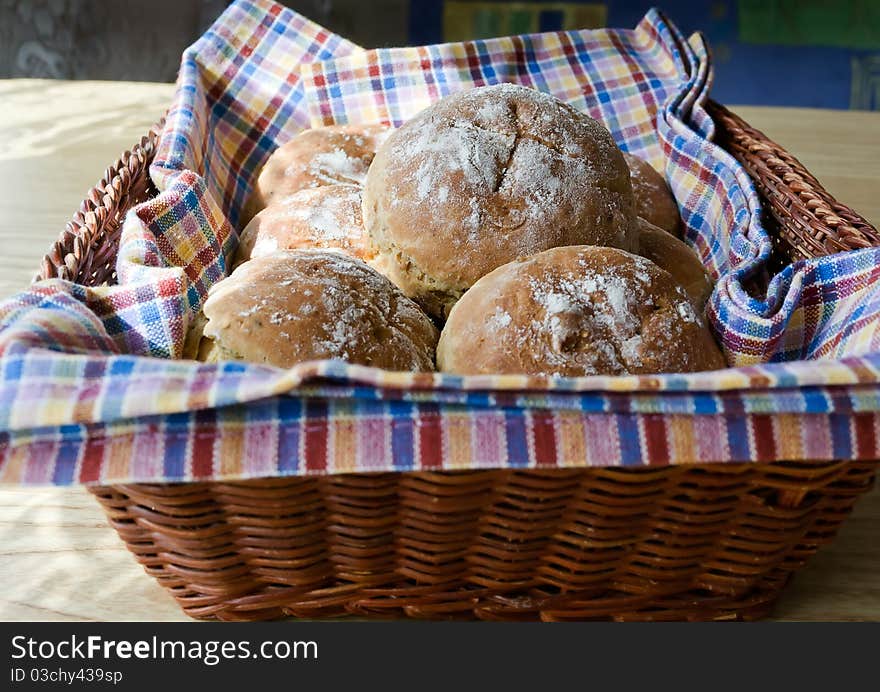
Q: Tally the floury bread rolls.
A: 7